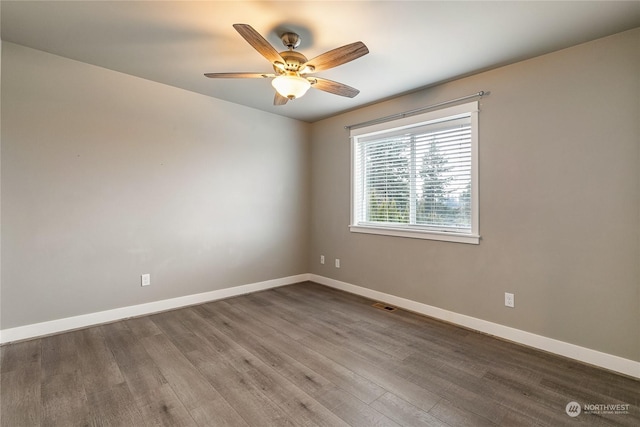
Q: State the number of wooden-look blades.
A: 5